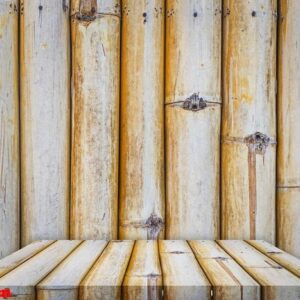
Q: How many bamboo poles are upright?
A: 7